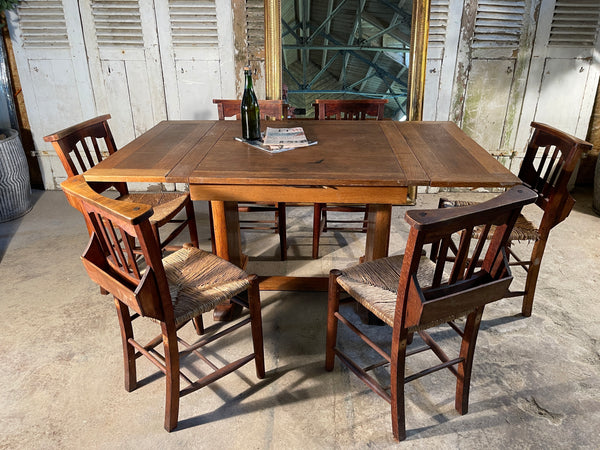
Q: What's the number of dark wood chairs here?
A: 6